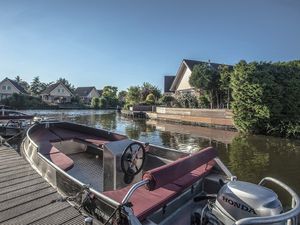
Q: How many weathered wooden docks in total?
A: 1